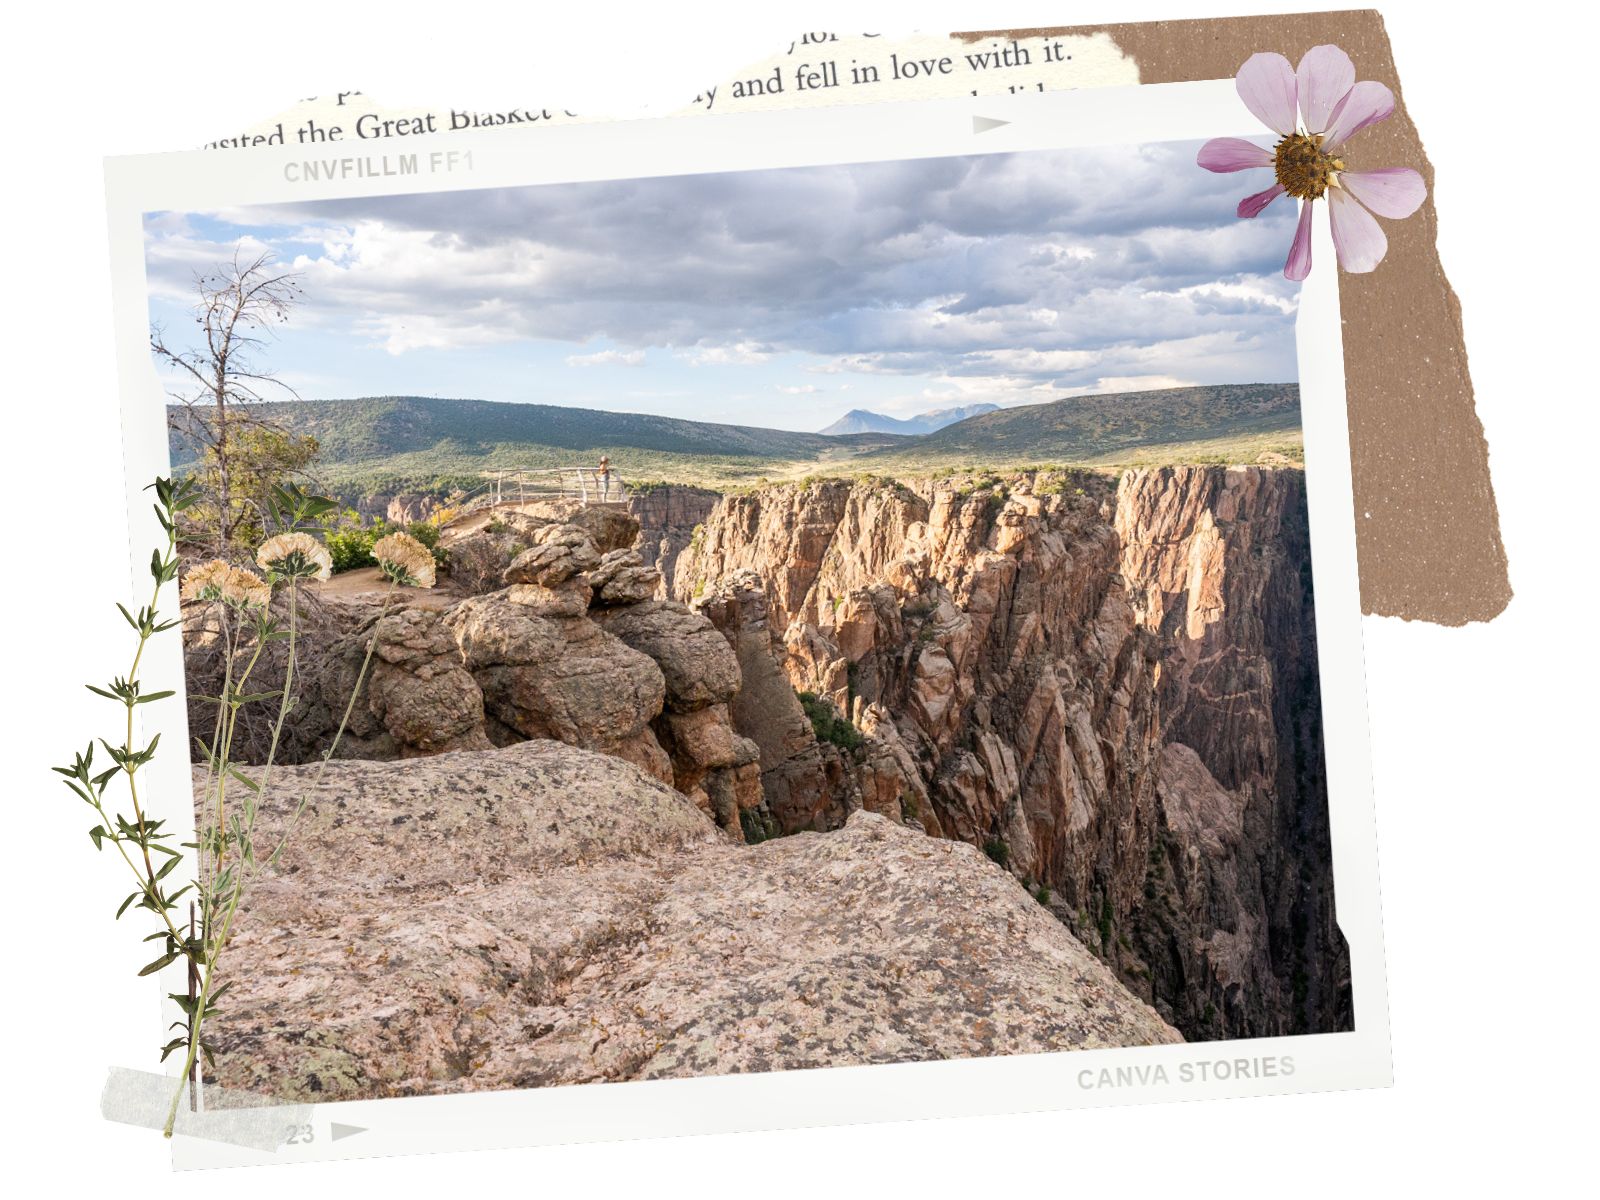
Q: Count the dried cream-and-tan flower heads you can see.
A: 4